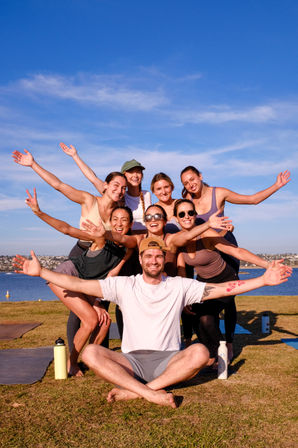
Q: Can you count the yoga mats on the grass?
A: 5